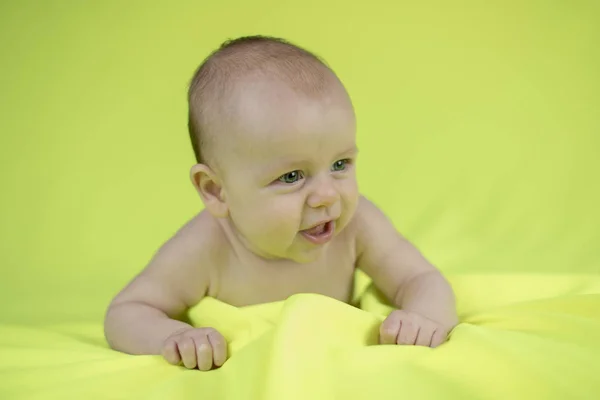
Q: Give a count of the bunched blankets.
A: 1